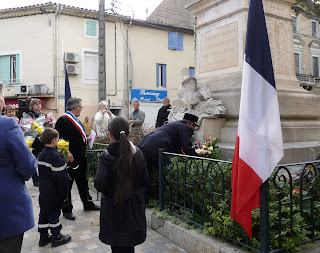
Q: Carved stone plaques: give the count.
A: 2